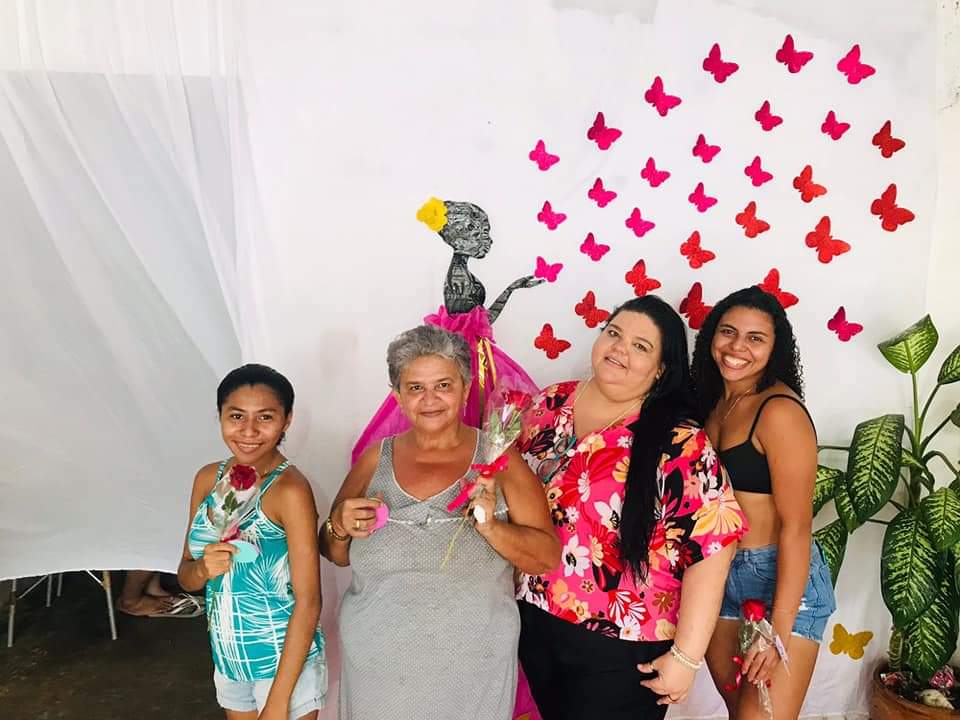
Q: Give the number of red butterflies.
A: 11